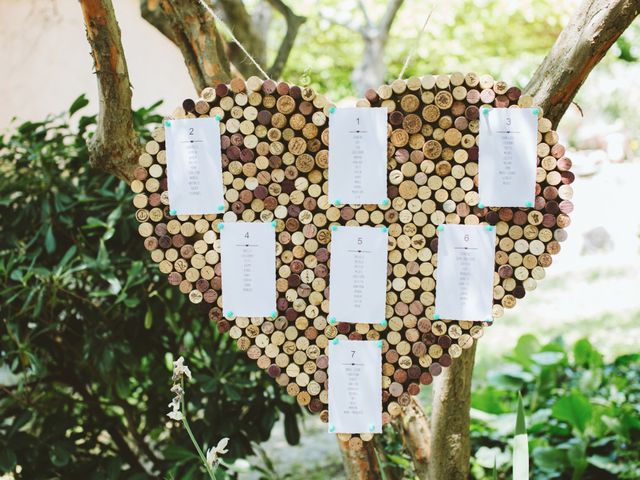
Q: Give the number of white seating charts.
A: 7